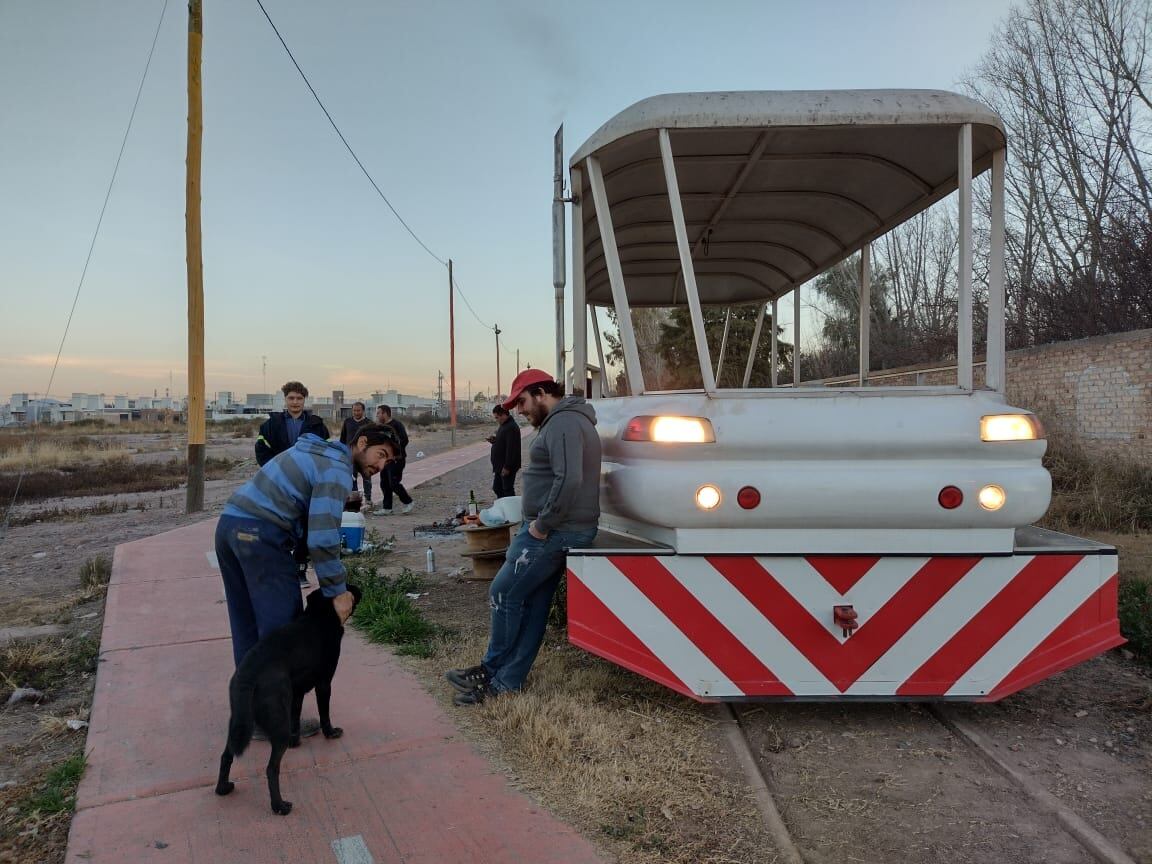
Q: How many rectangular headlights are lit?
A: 2